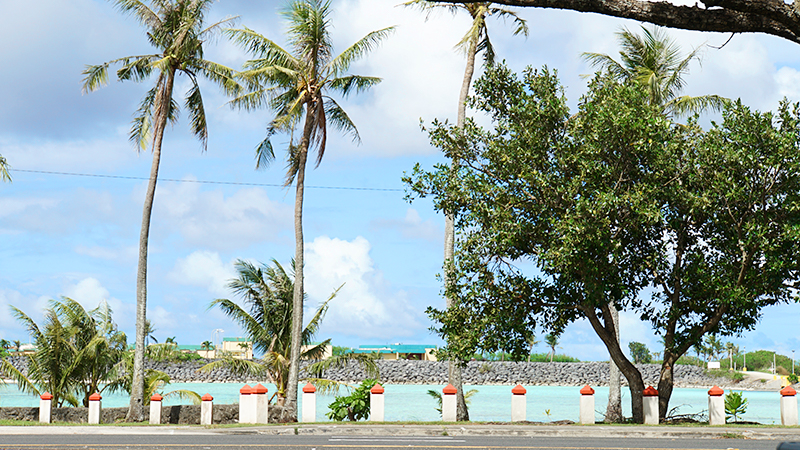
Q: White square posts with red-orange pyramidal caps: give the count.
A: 14